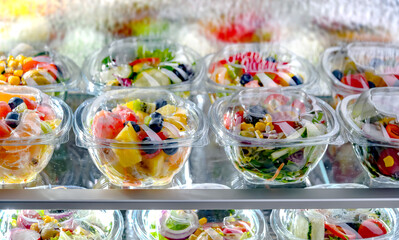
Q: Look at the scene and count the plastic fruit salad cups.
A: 11